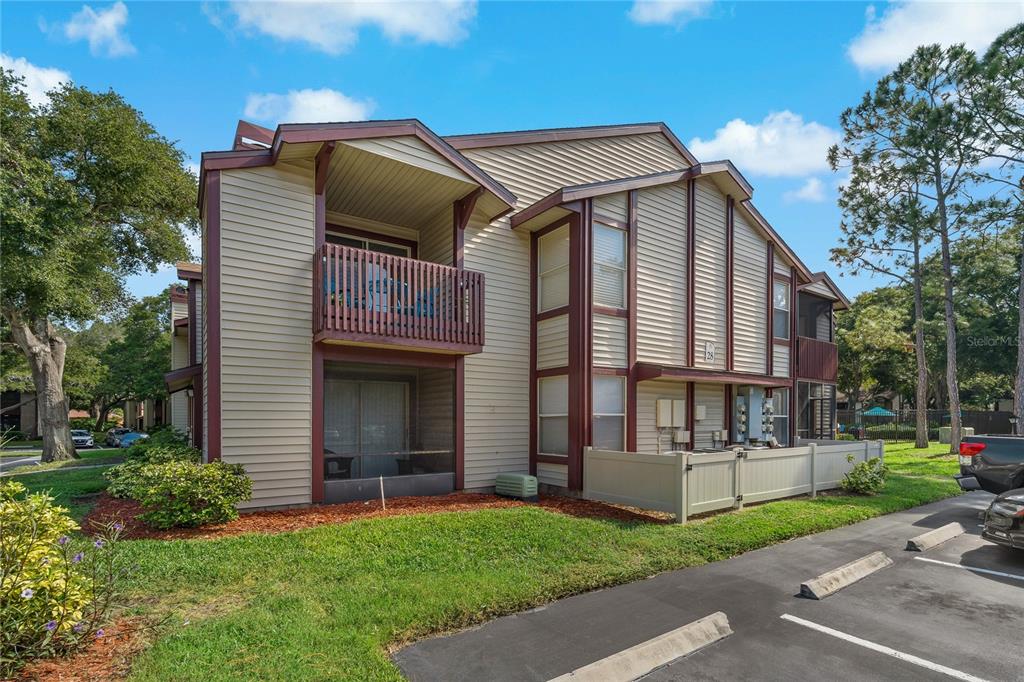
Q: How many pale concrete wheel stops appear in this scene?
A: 3